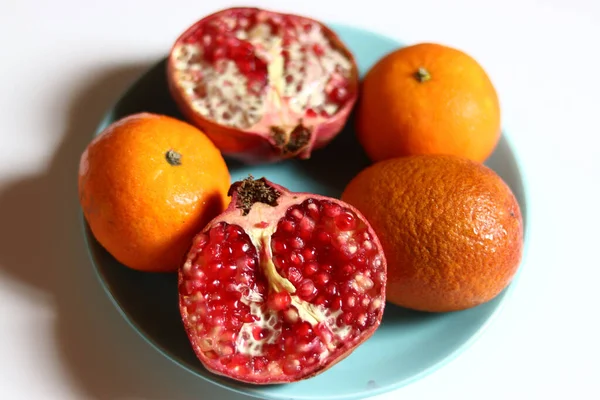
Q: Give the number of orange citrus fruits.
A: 3